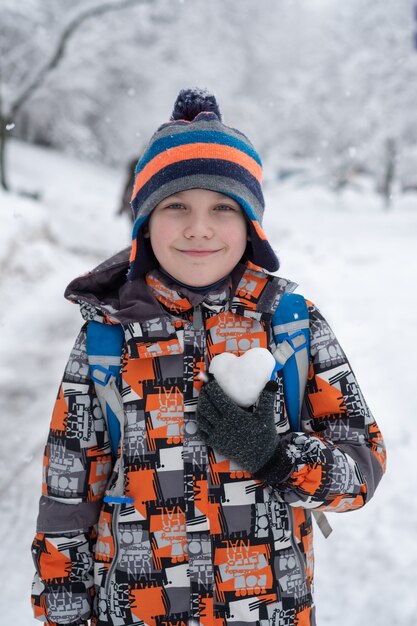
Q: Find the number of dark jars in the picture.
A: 0